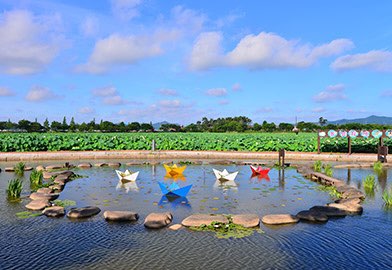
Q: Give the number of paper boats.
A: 5